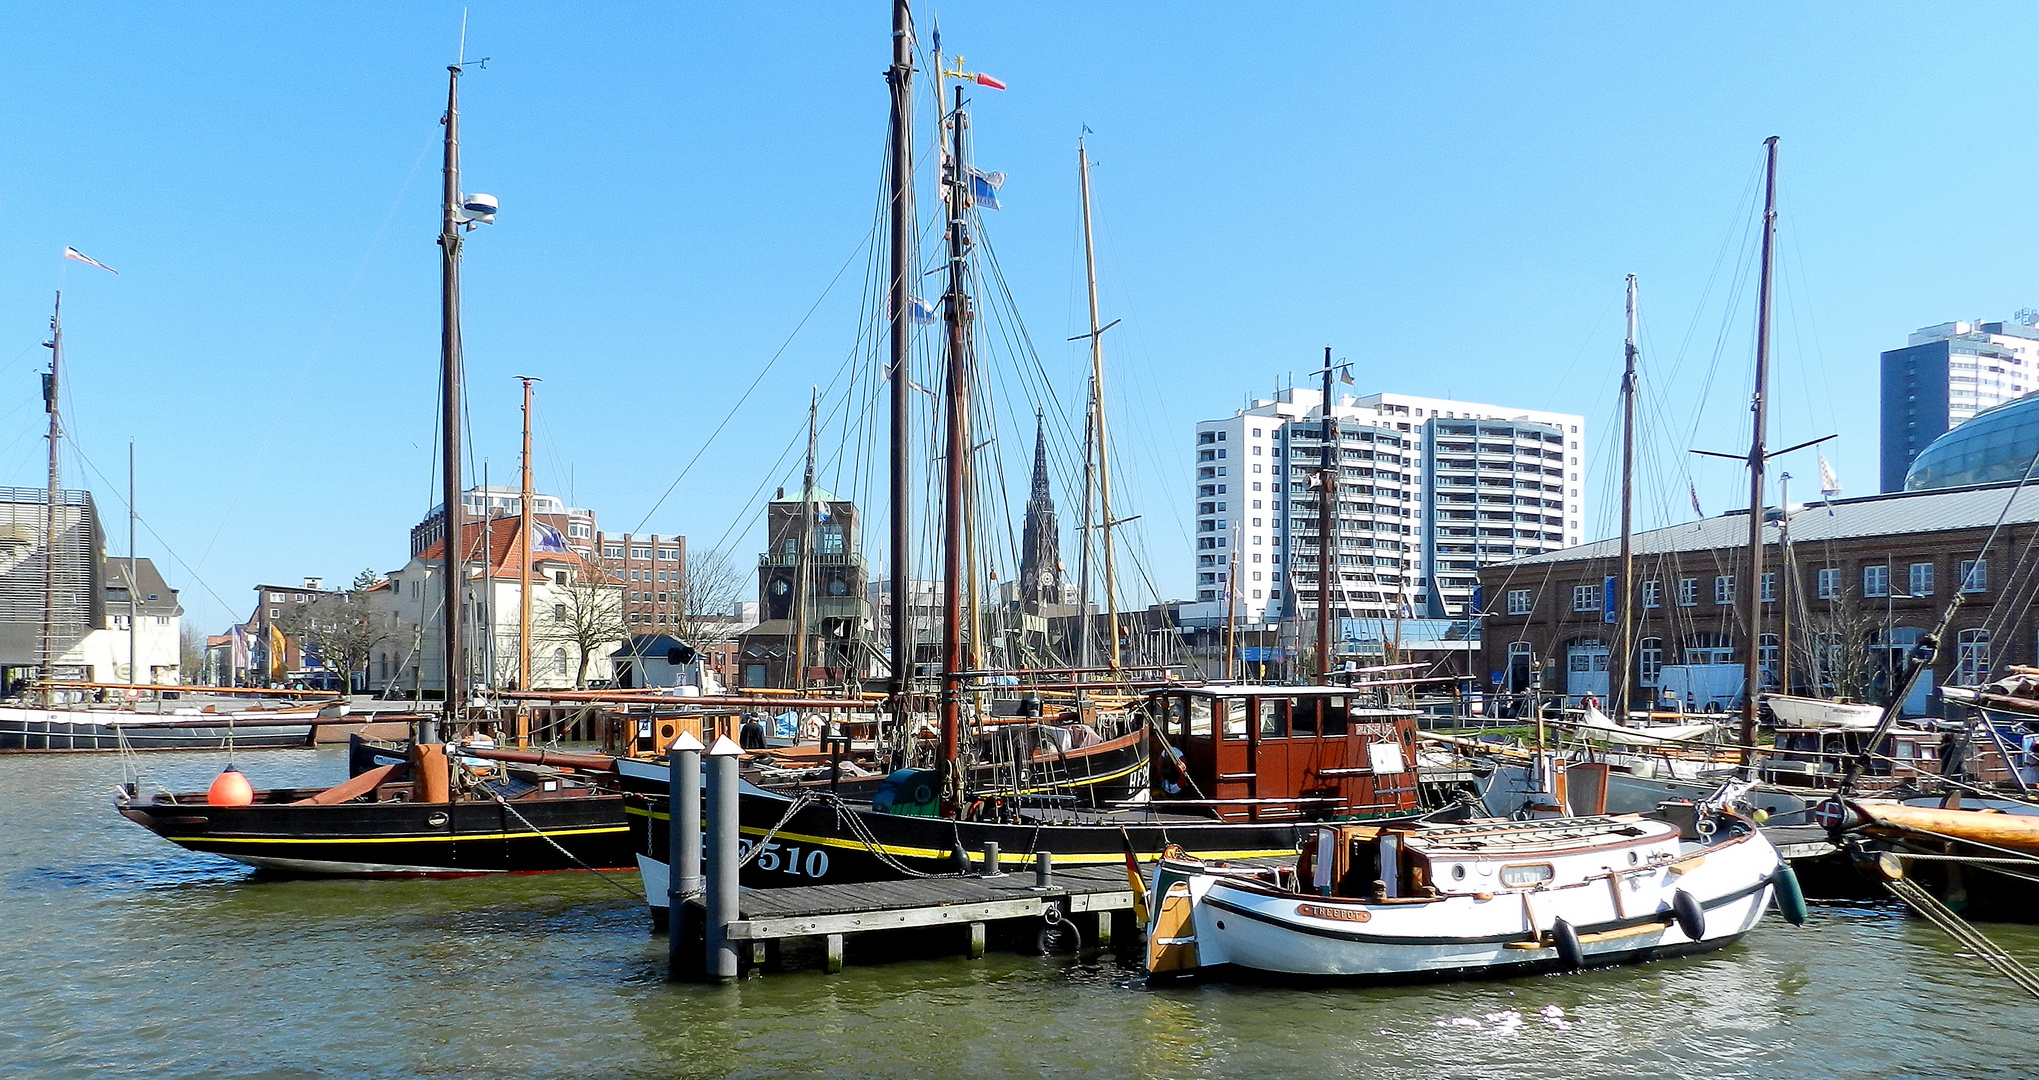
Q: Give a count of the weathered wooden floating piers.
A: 1